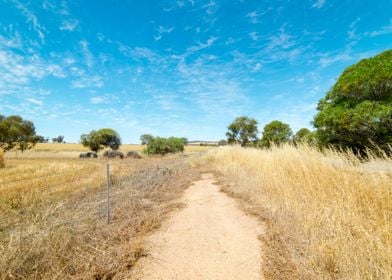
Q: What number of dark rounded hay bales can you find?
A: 3